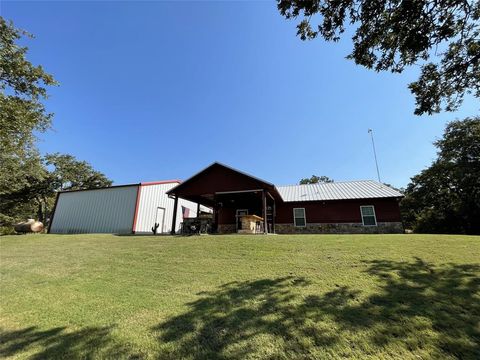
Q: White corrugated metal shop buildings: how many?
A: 1